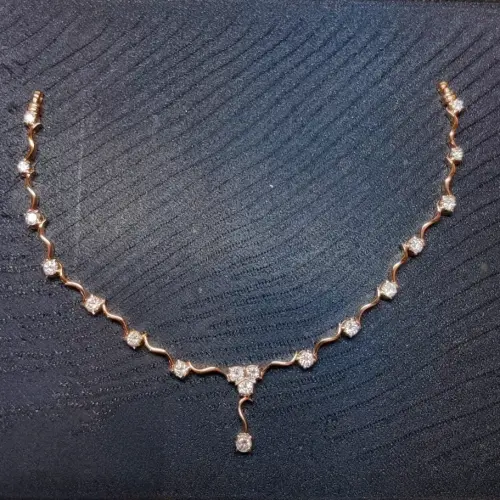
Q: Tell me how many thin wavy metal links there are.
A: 15